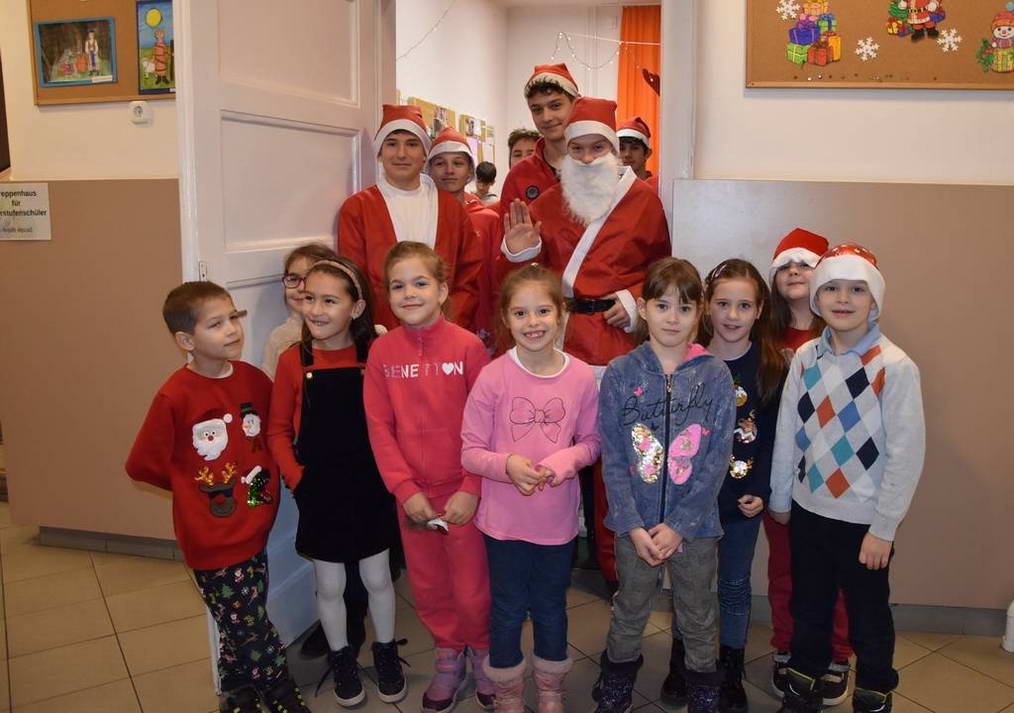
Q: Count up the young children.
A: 9